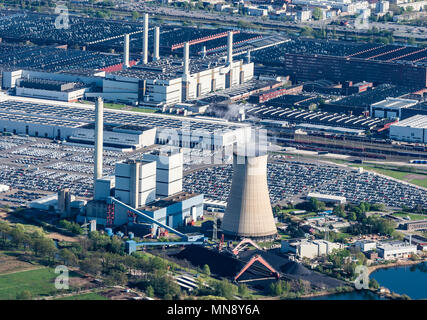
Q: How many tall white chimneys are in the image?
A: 6